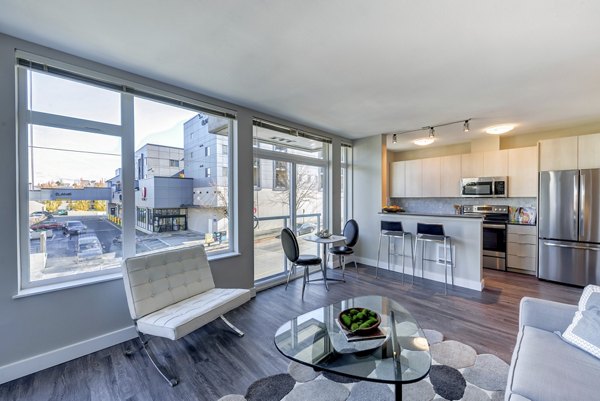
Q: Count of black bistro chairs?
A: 2